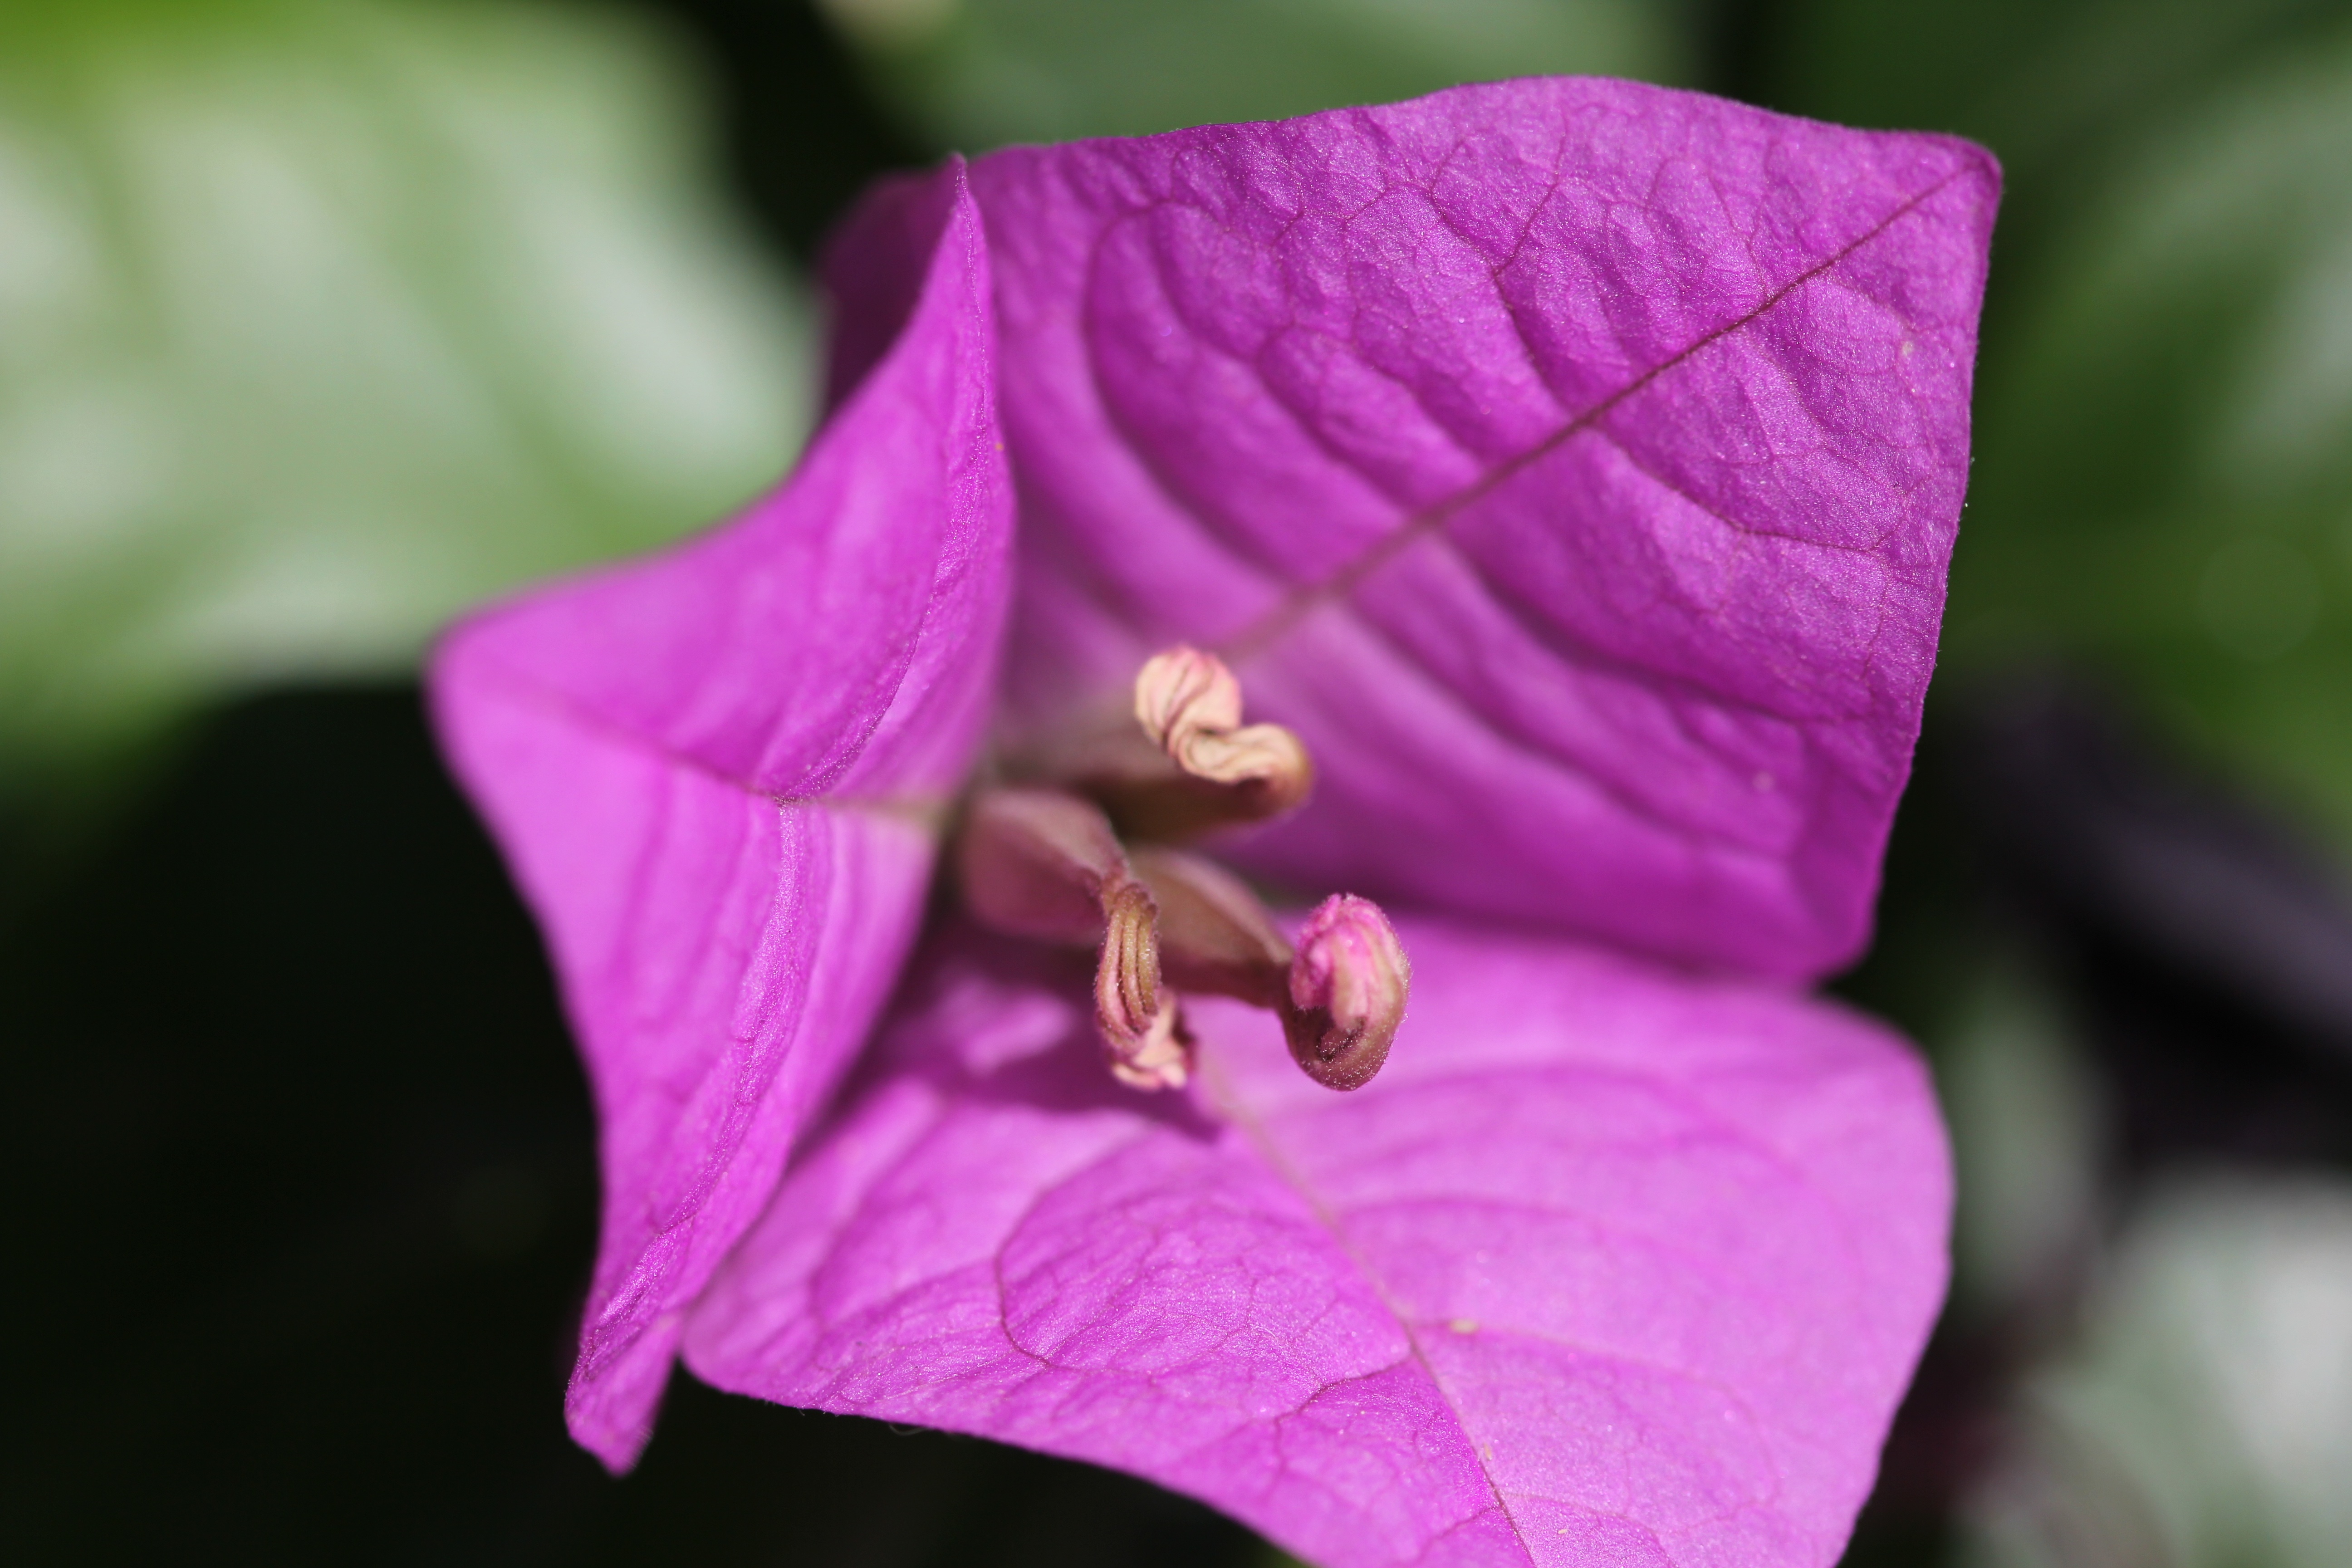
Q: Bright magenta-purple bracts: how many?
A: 3